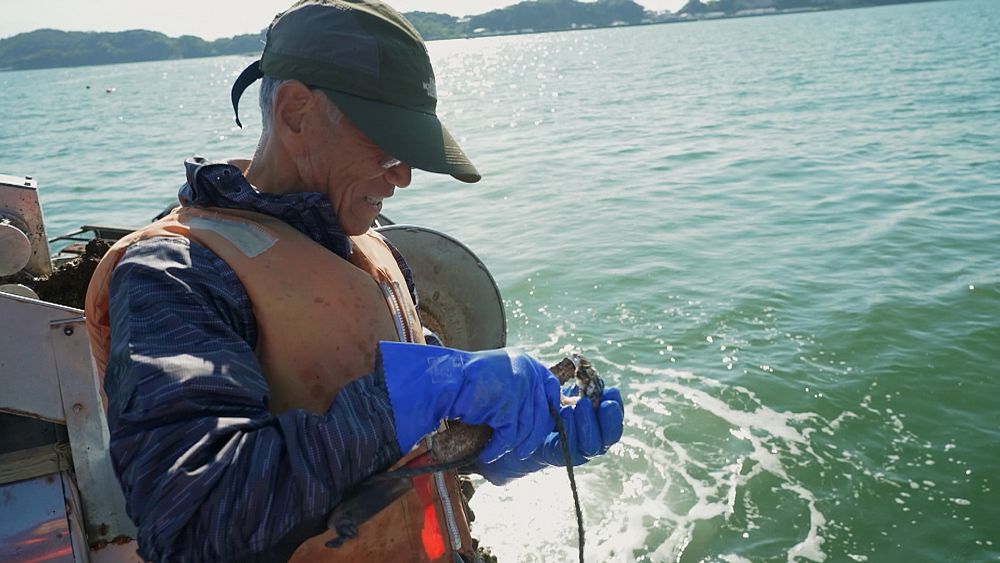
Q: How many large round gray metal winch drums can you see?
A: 1